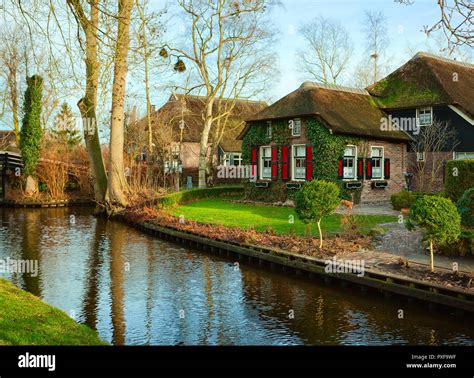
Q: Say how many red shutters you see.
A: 8